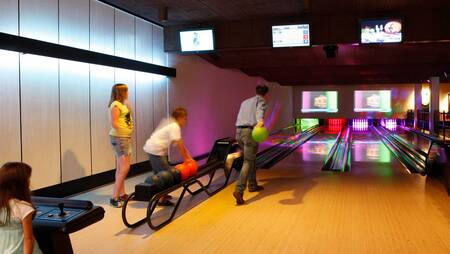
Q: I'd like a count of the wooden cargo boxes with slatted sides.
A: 0